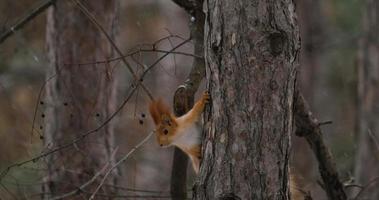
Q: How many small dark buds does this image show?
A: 8